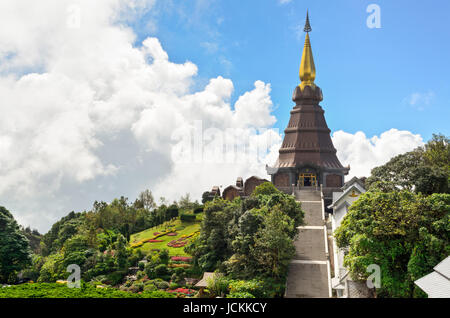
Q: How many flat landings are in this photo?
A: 3